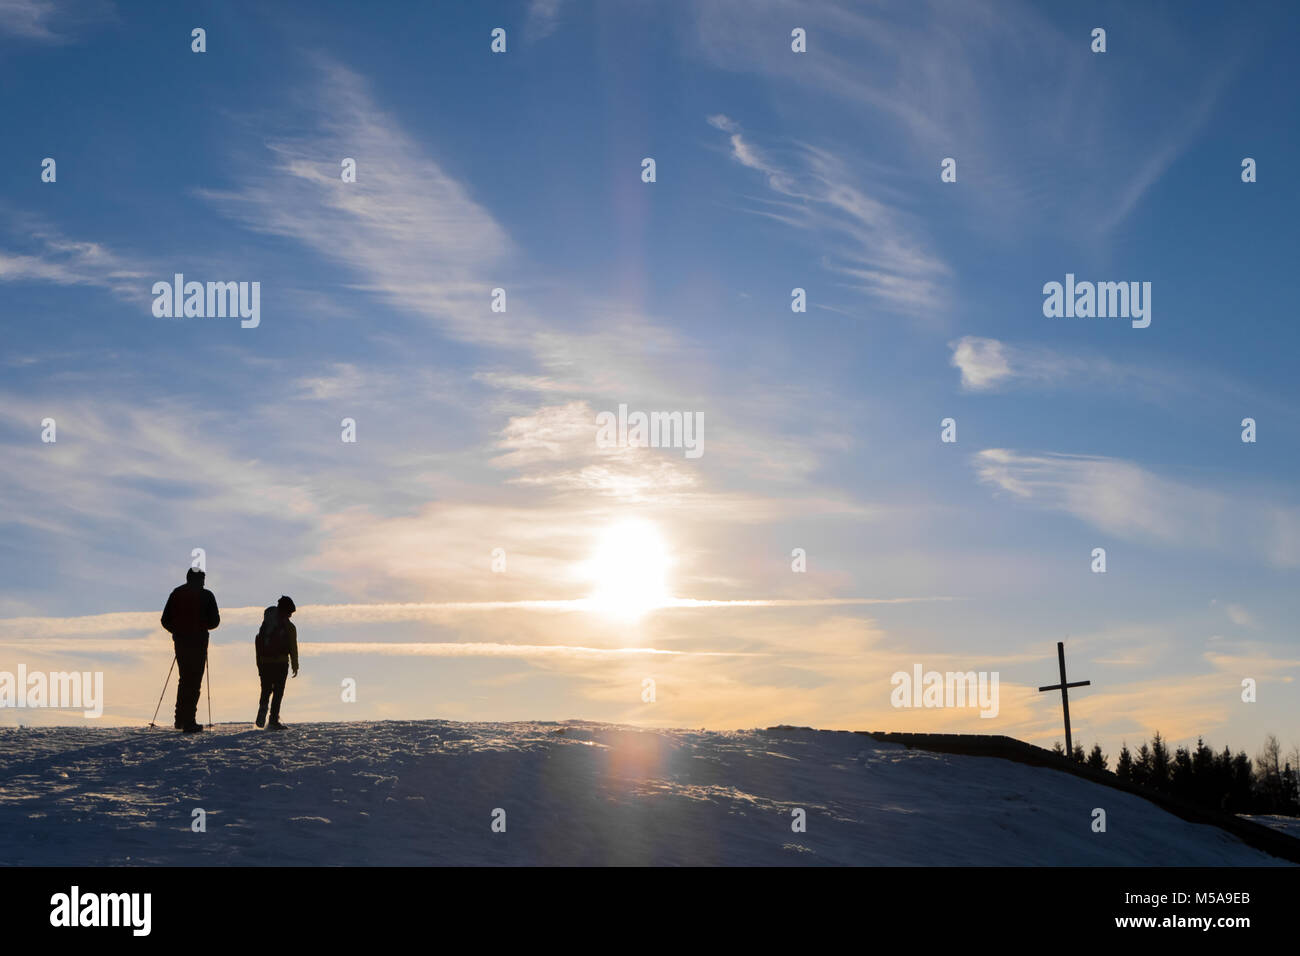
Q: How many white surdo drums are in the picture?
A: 0